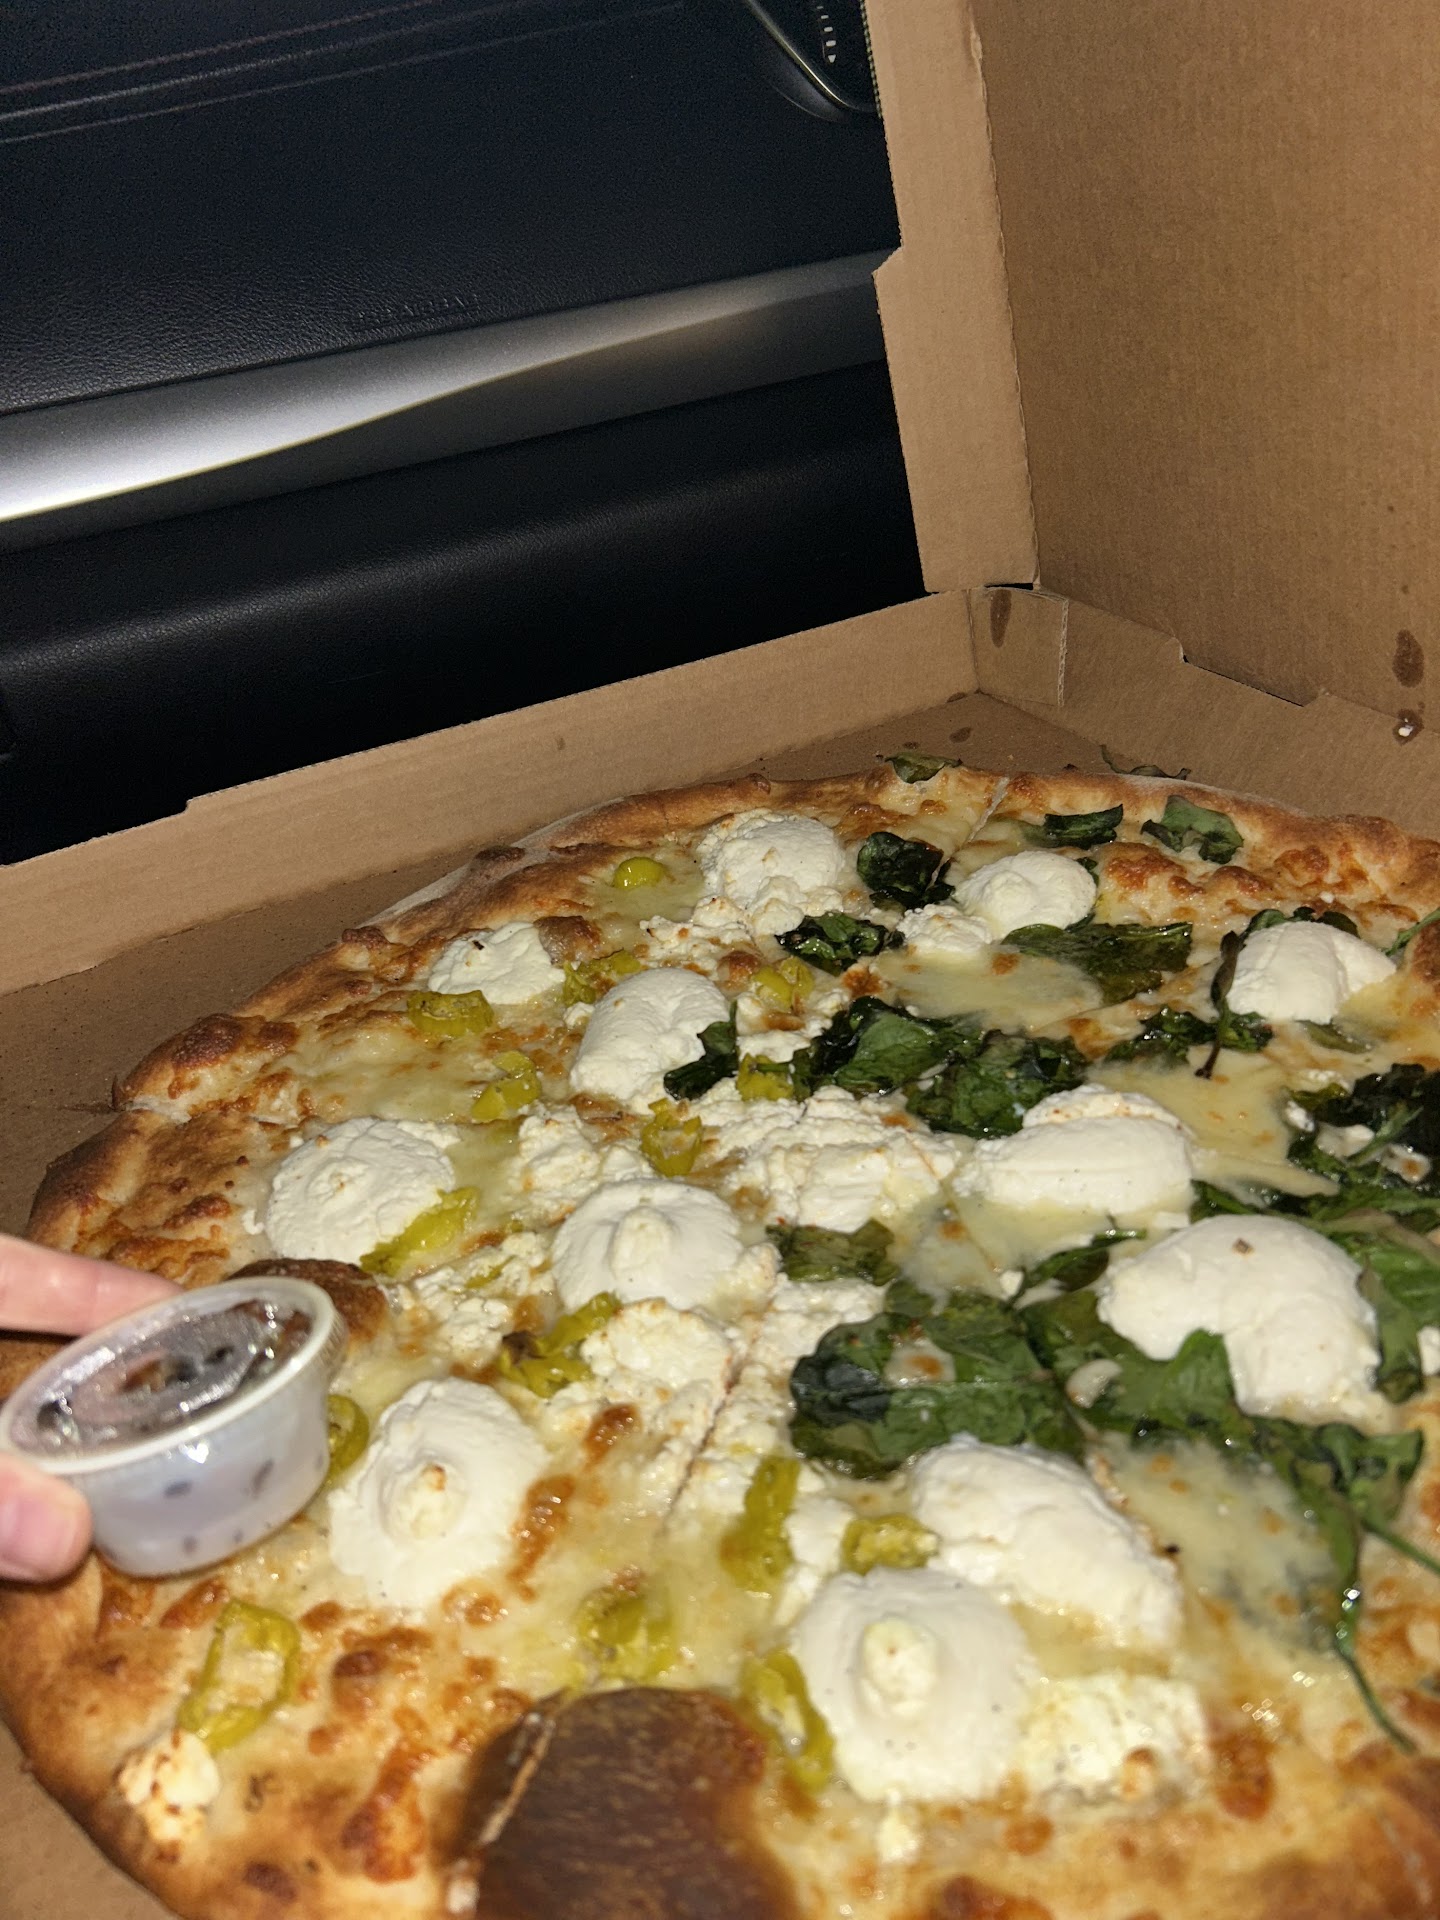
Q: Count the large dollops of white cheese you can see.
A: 12